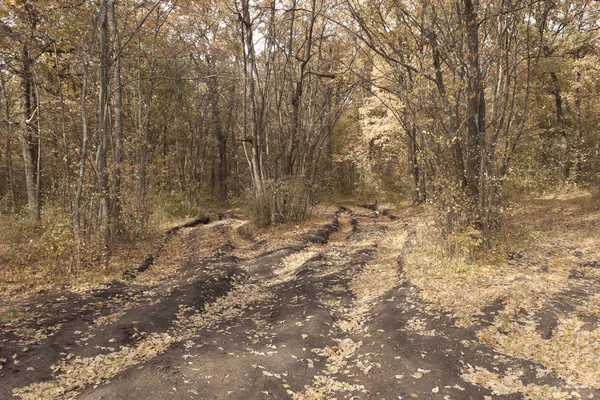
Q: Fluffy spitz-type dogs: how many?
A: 0